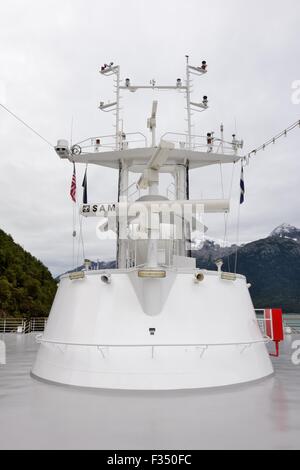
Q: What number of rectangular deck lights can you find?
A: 3